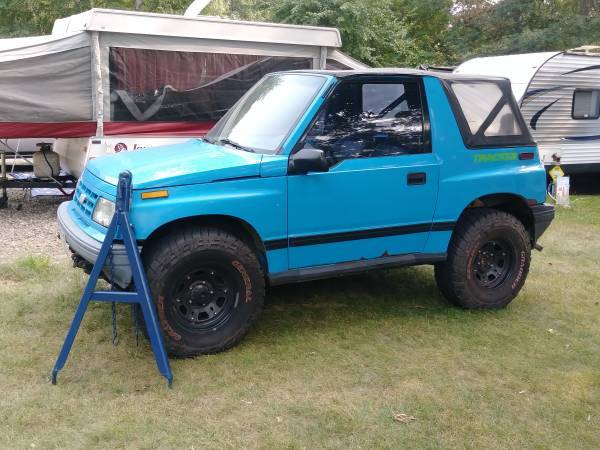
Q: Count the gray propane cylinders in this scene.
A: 1